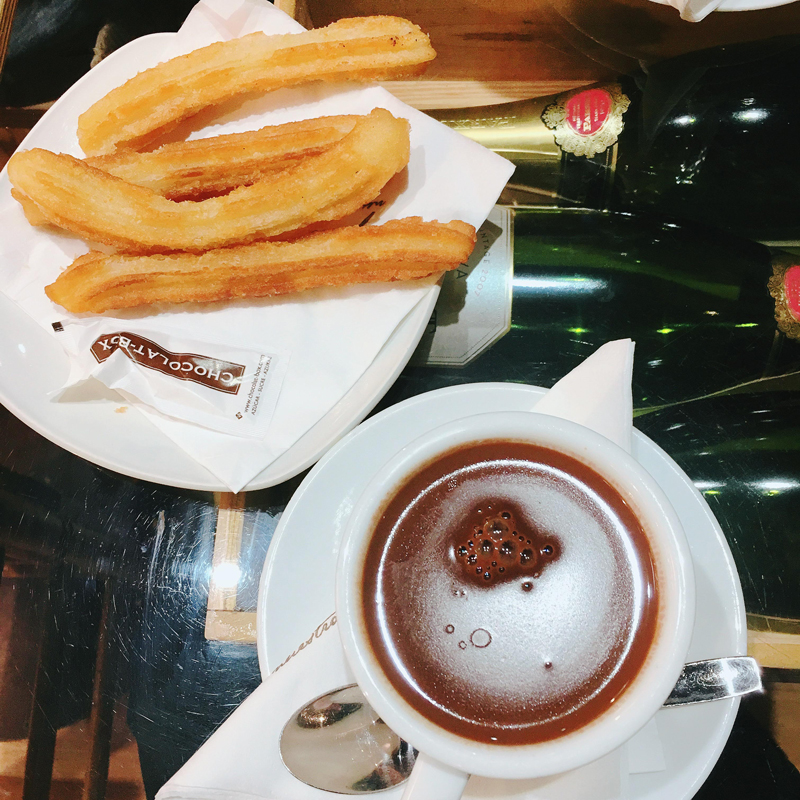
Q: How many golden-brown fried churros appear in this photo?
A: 4